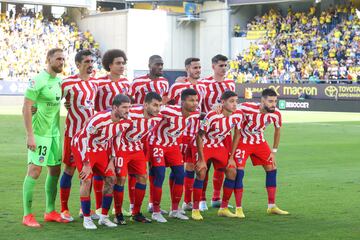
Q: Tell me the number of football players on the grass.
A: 11